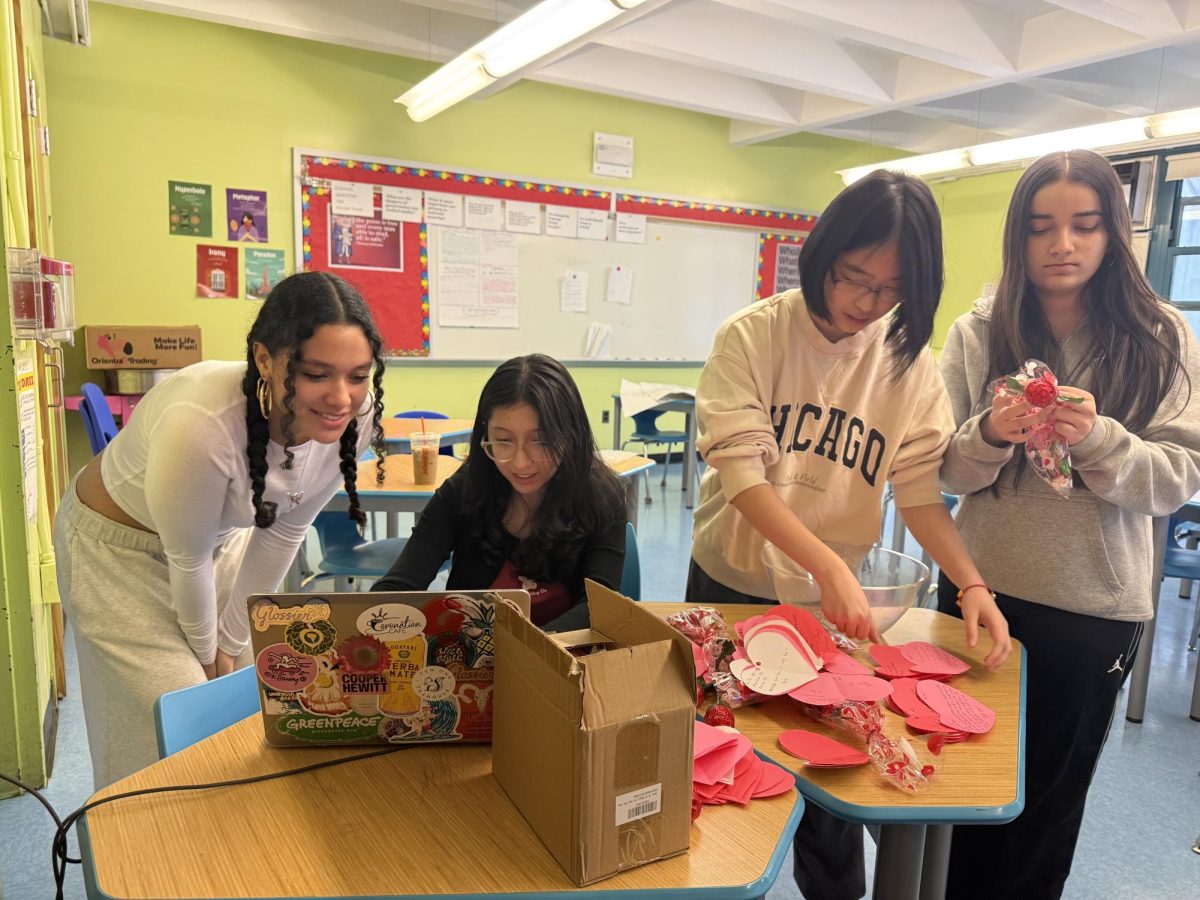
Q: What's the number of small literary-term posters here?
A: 4